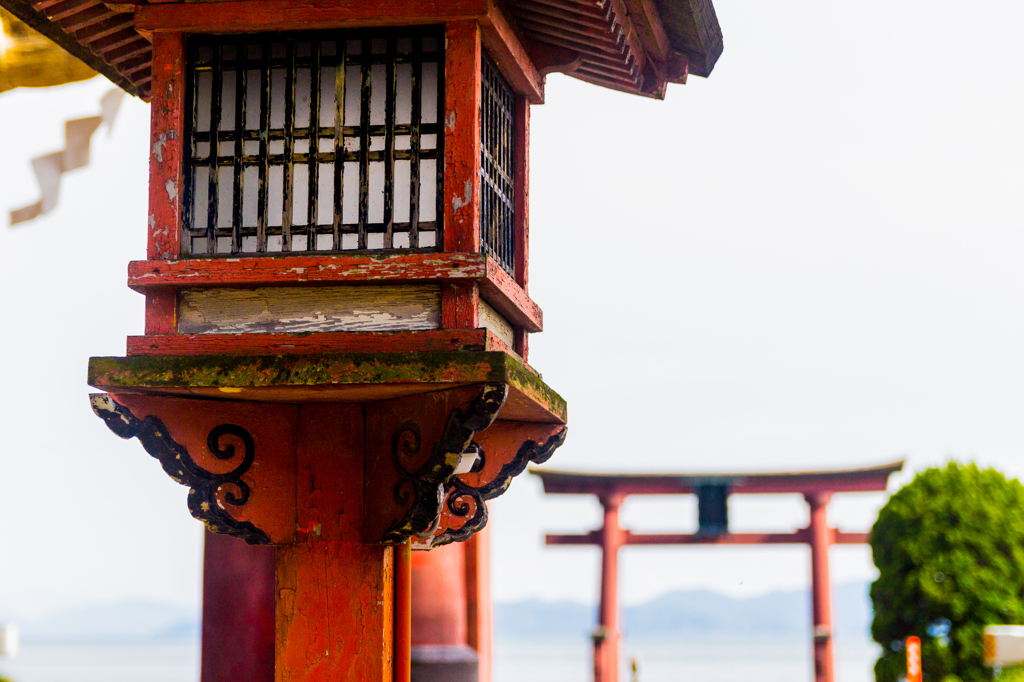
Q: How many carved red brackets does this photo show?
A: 3